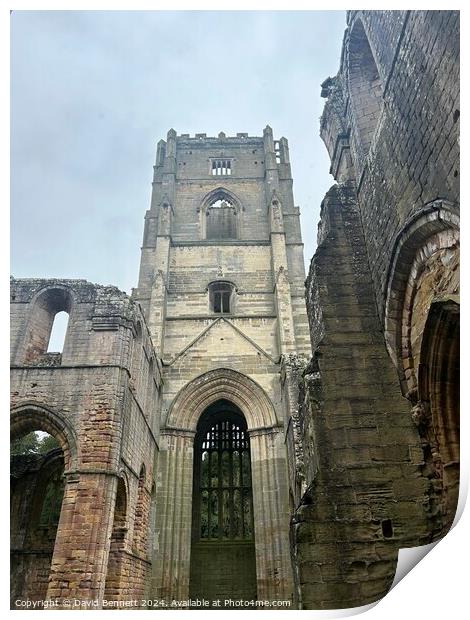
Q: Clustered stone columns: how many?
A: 2